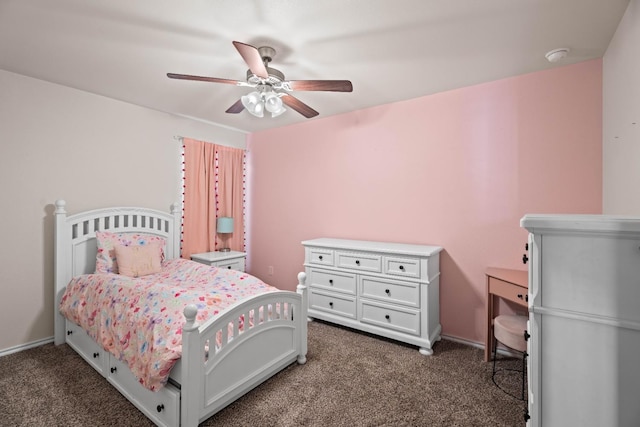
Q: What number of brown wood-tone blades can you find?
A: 5